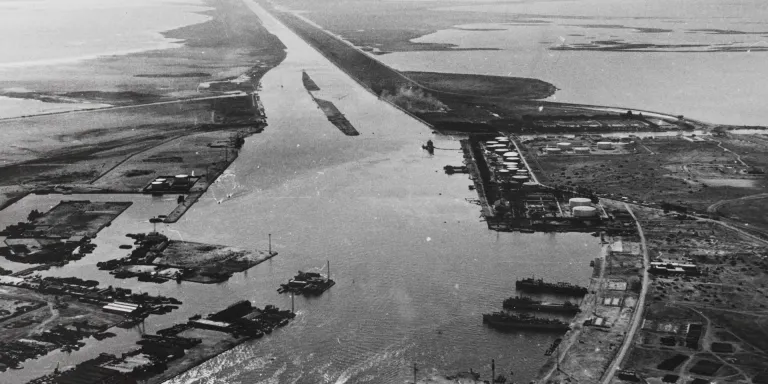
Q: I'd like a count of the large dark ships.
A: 3